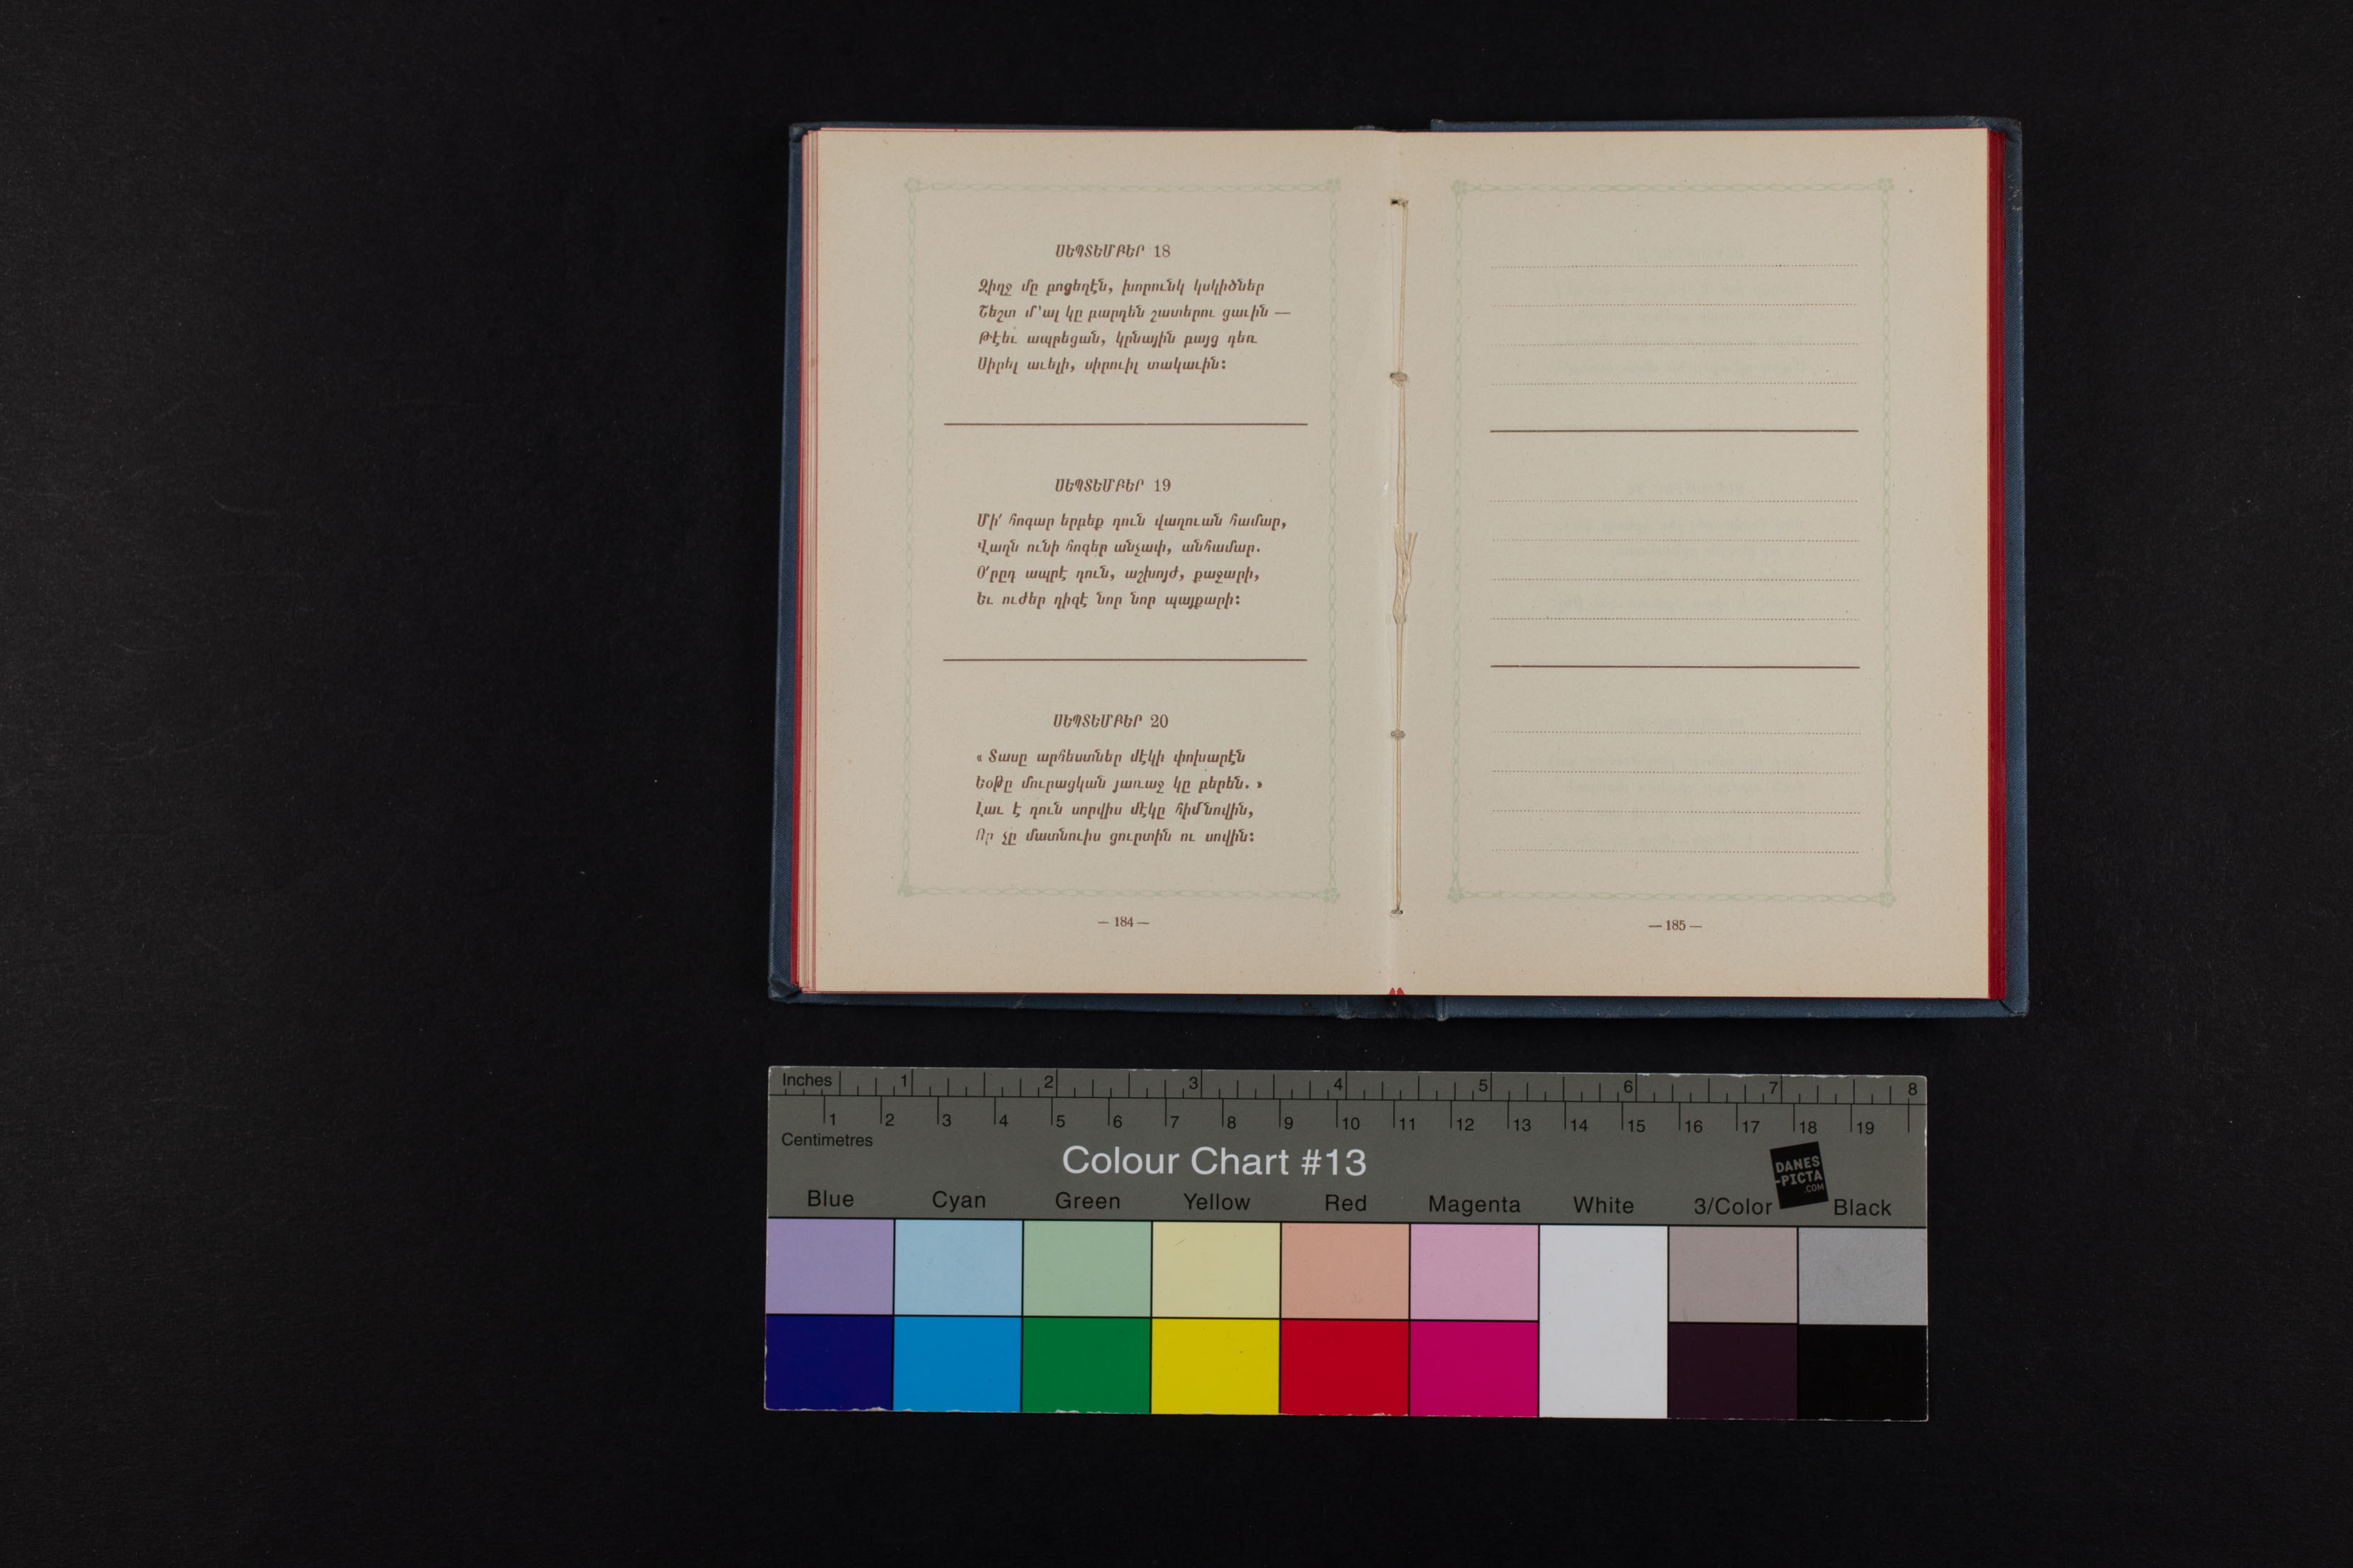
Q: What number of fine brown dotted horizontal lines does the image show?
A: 12